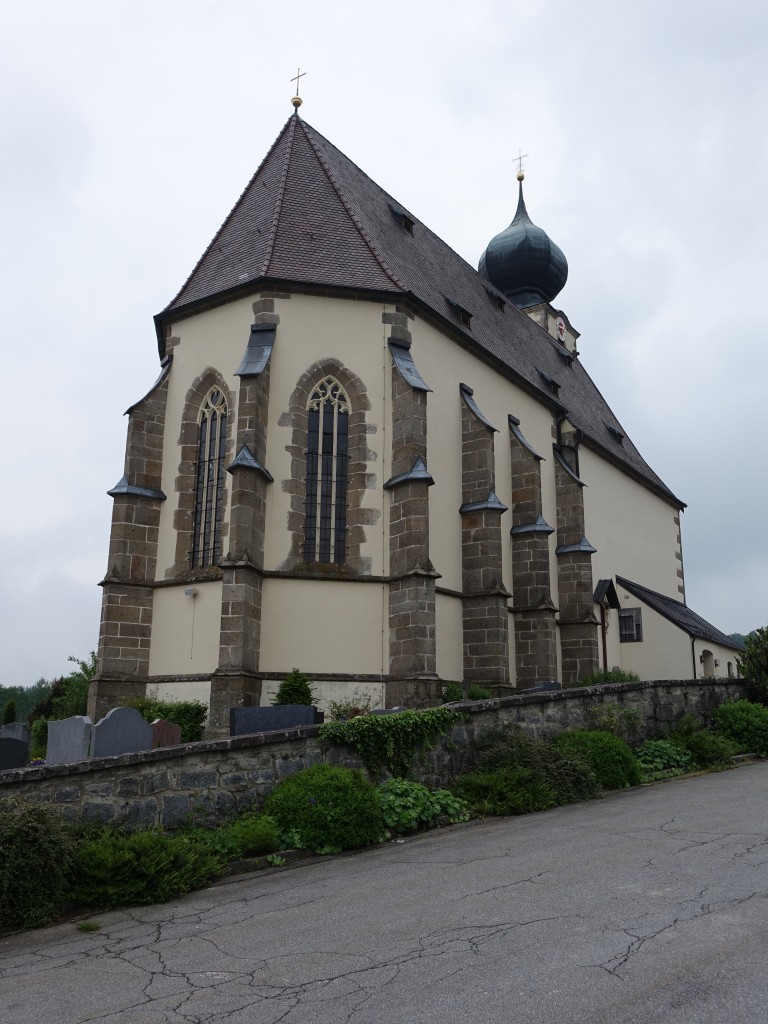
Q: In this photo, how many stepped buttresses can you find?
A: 6